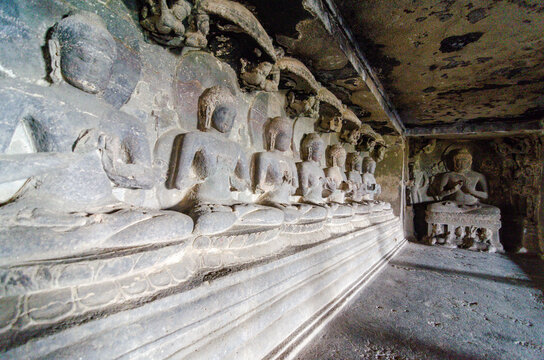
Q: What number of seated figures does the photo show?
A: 8